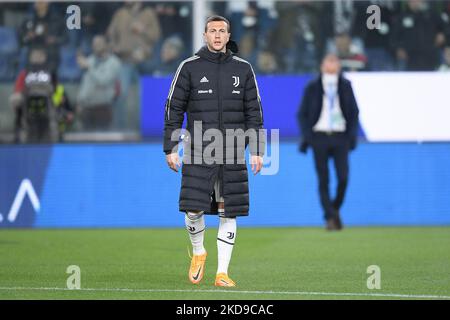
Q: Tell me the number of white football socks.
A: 2